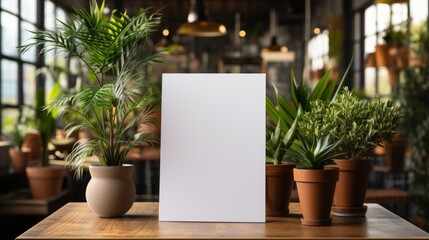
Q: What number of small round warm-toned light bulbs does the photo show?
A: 3